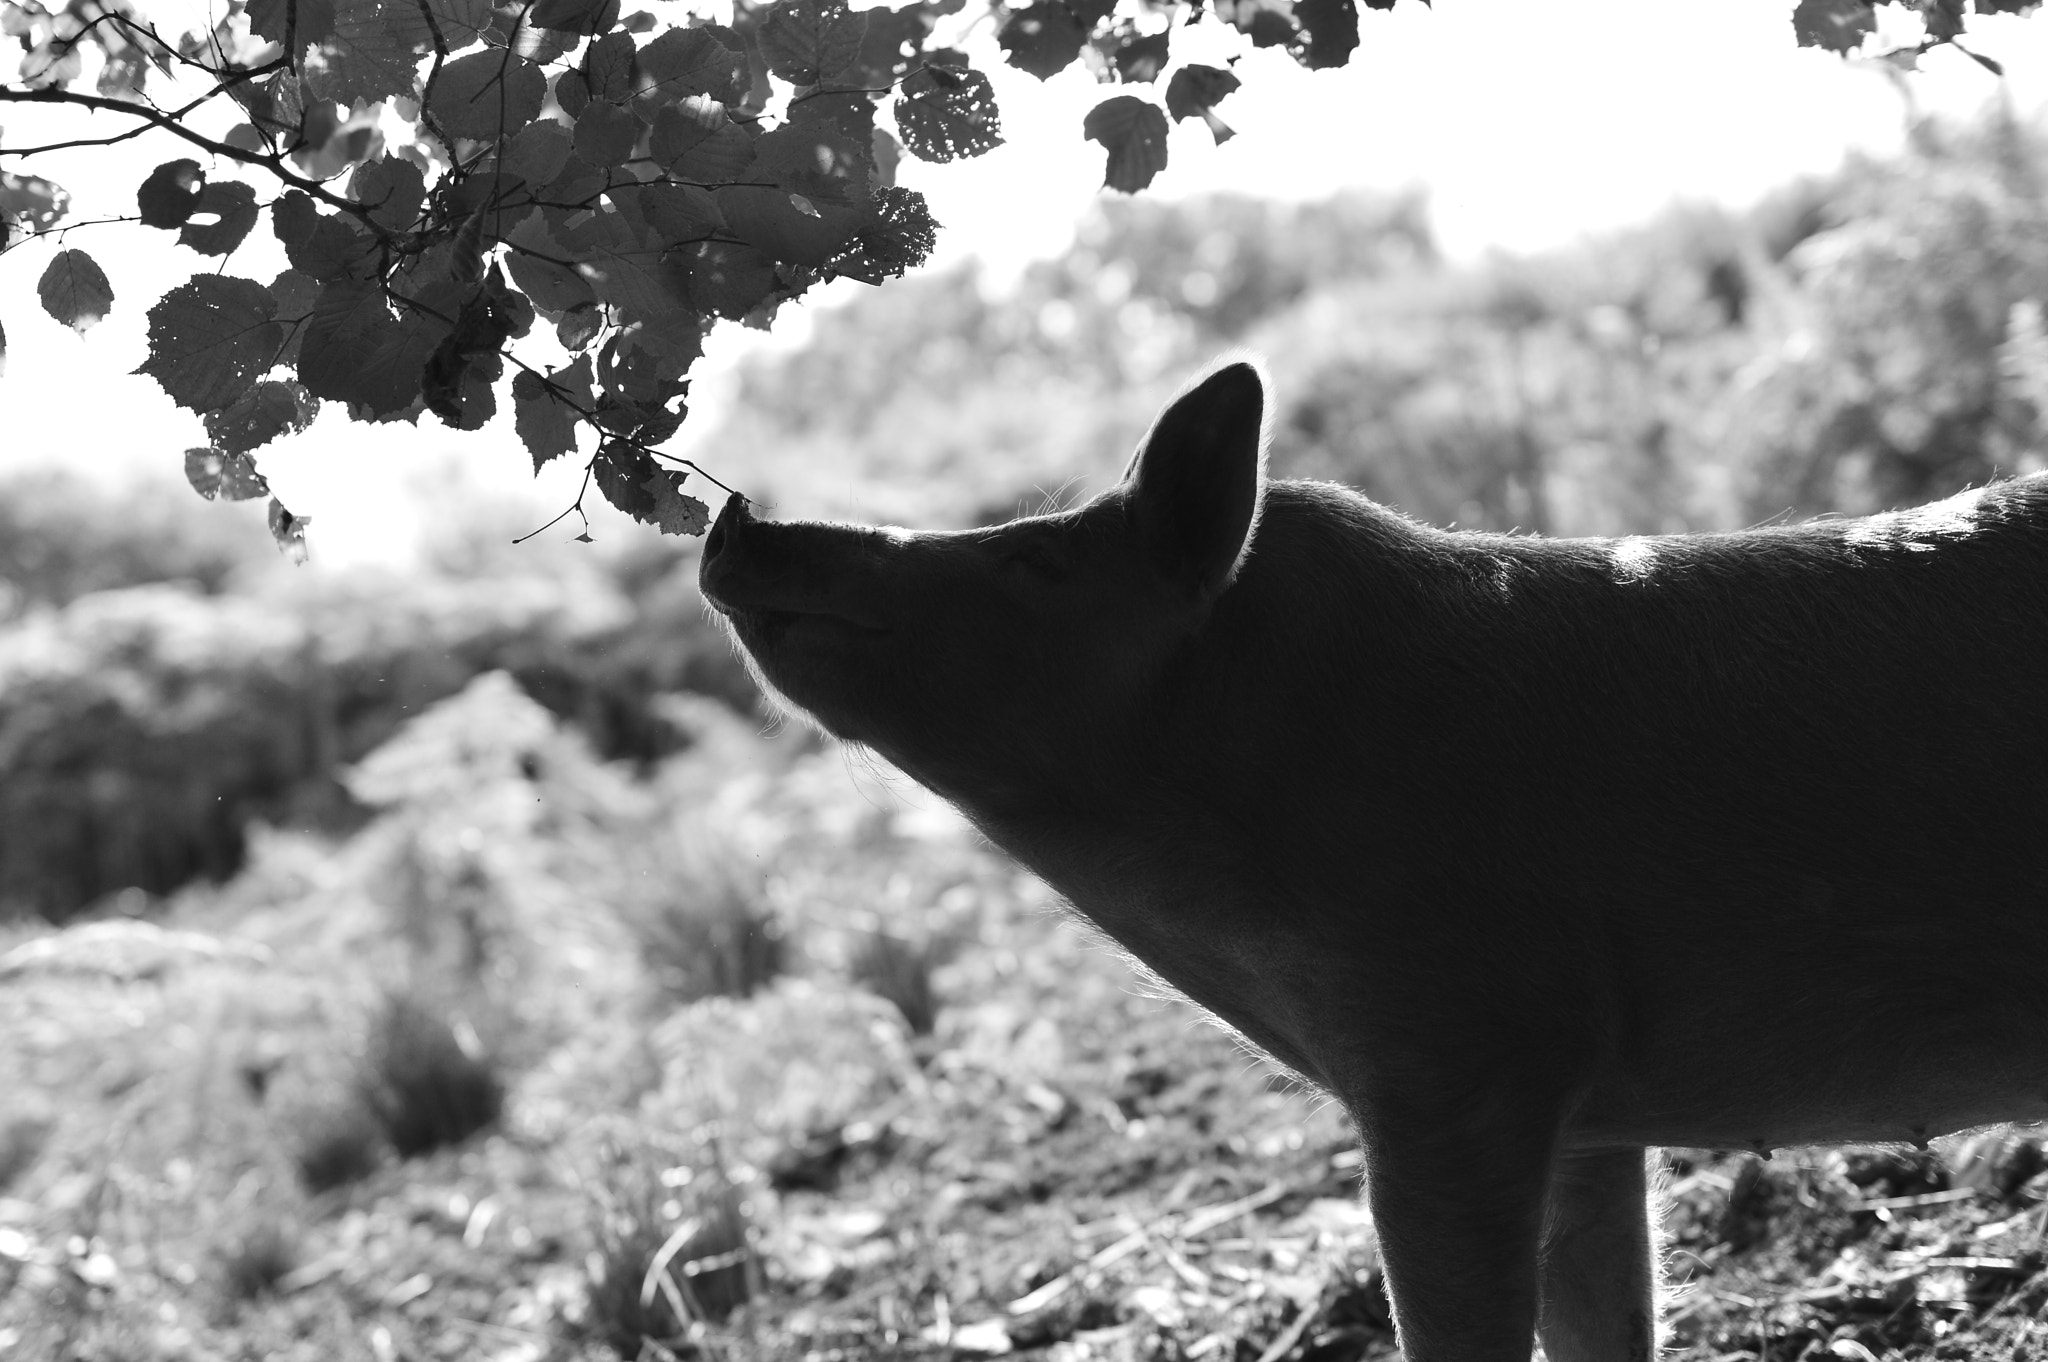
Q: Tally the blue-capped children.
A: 0